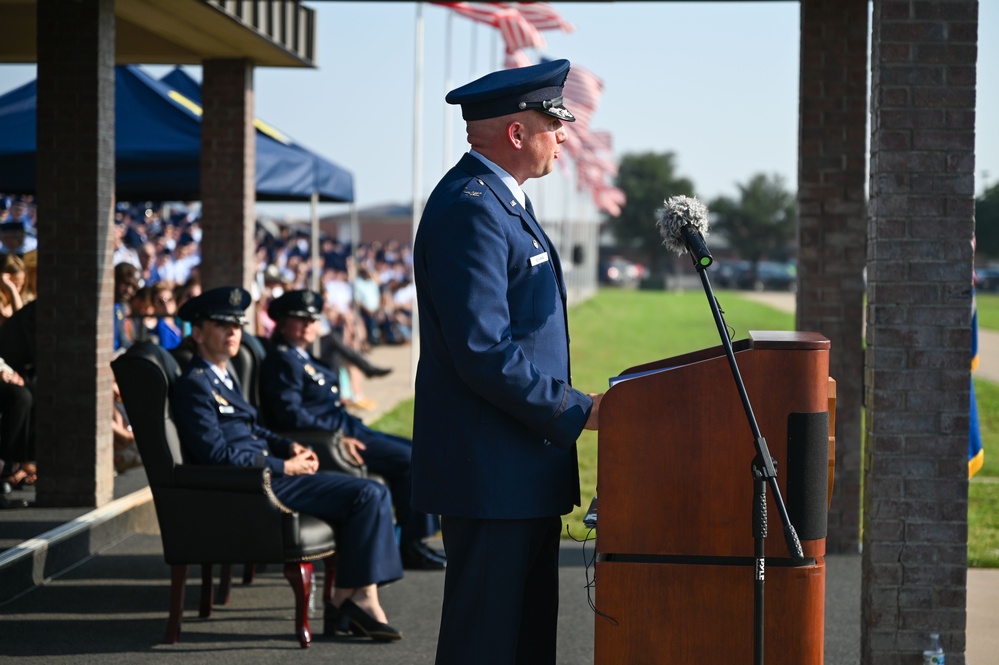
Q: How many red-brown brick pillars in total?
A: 4